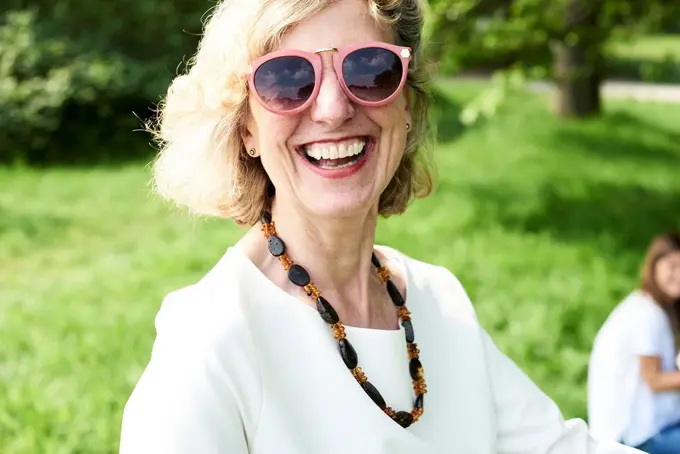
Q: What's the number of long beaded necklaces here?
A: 1